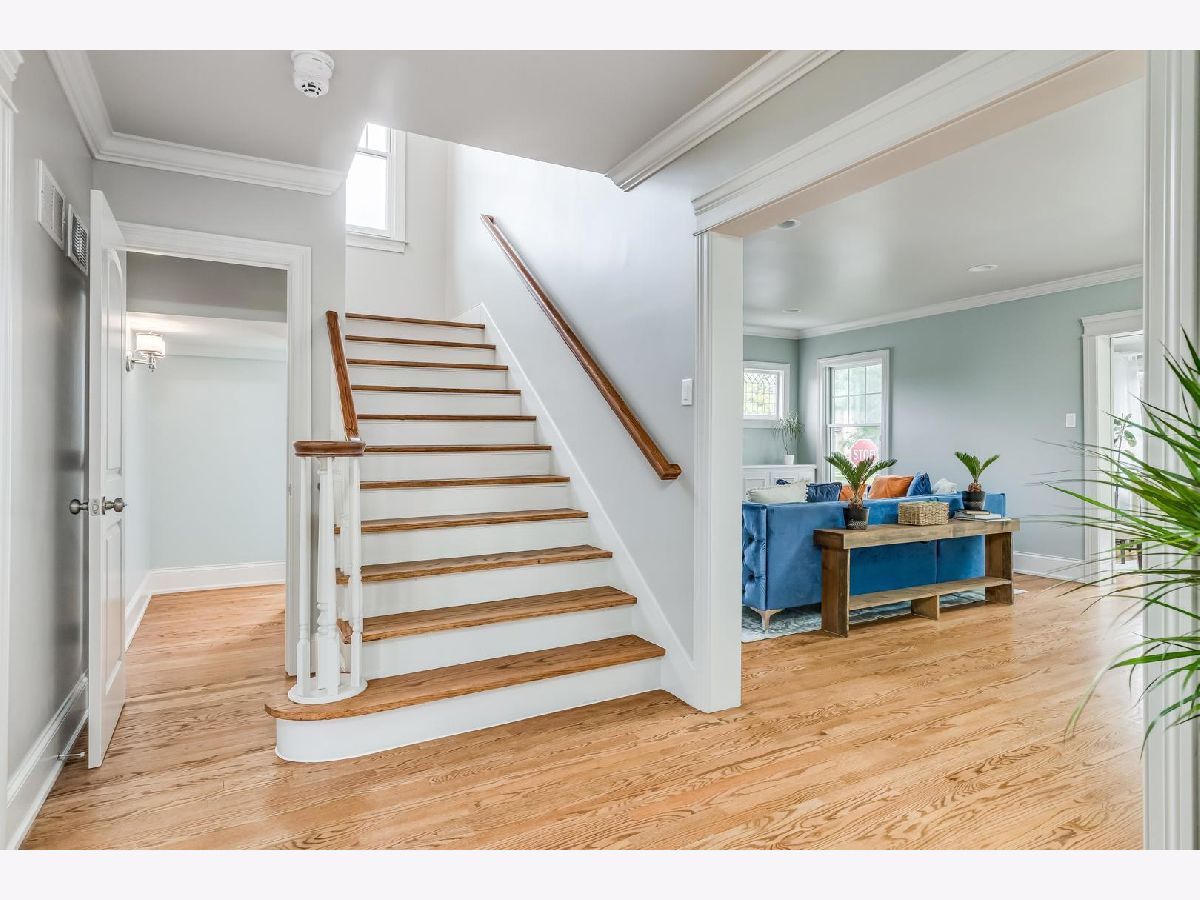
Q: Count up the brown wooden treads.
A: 11